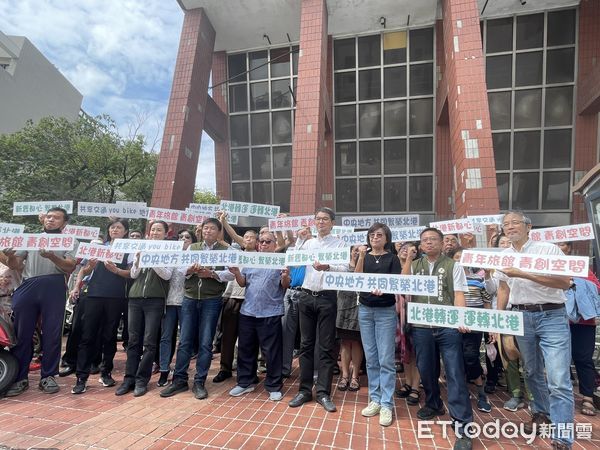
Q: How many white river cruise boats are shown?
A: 0